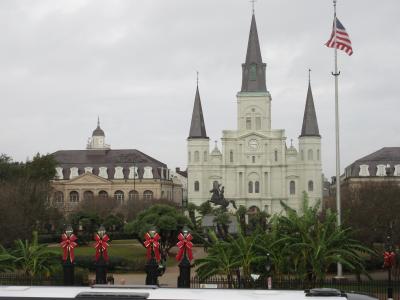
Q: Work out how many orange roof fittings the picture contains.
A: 0